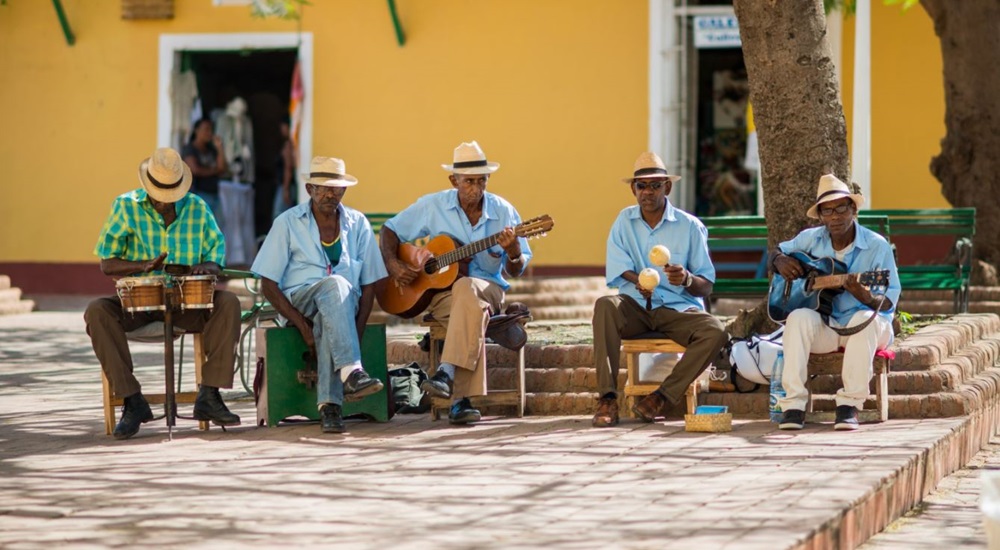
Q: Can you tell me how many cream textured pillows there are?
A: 0